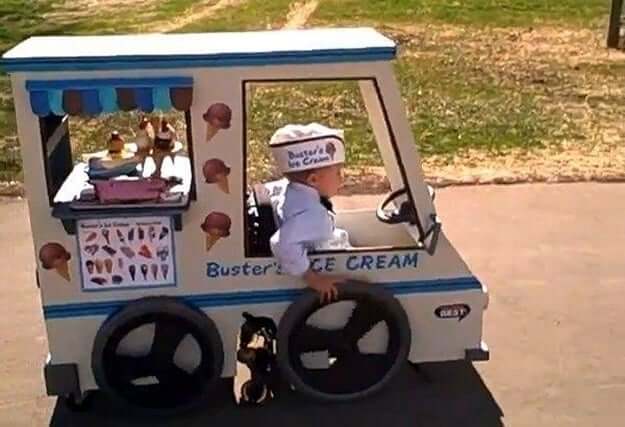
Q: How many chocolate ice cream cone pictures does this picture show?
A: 4